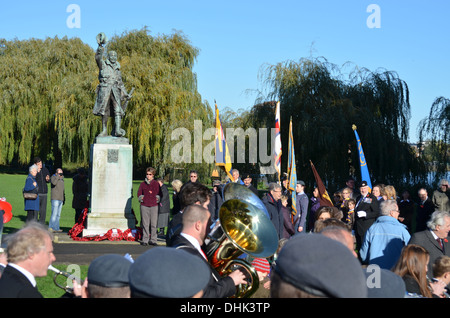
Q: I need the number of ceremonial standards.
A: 5